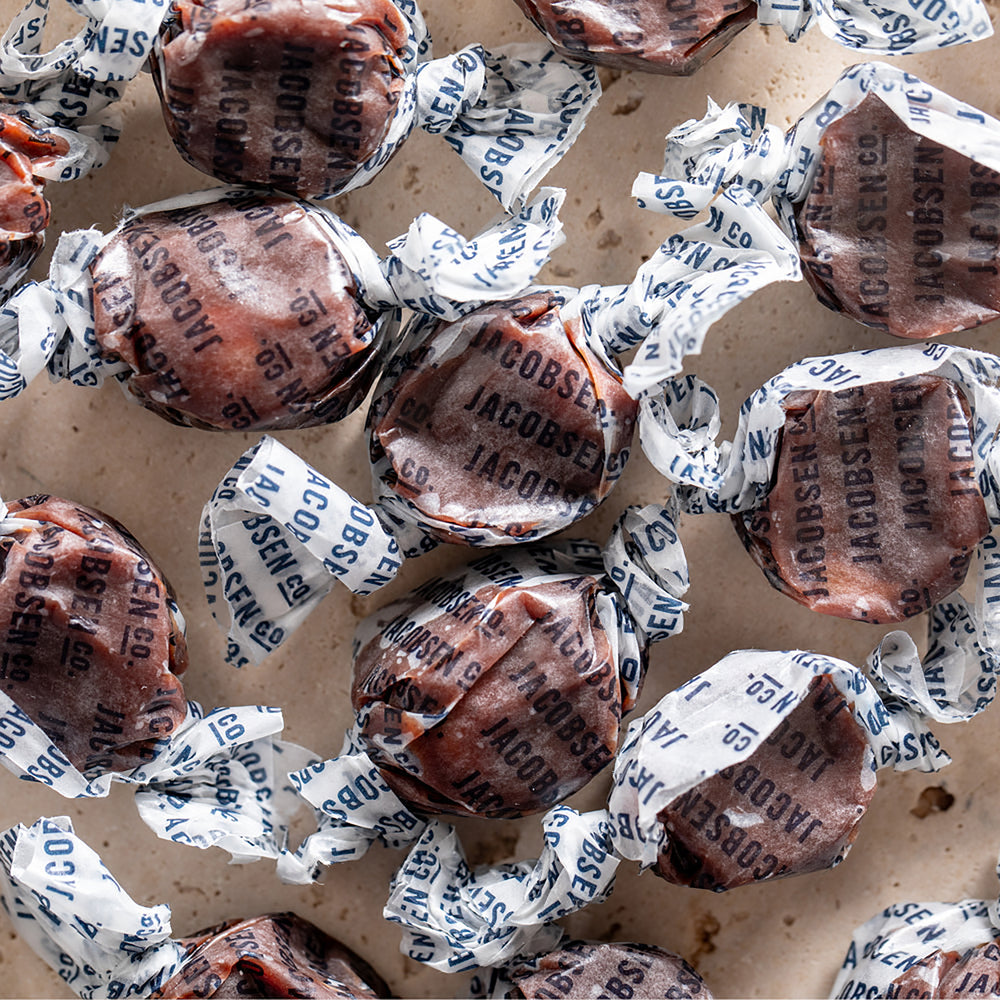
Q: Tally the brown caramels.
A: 13